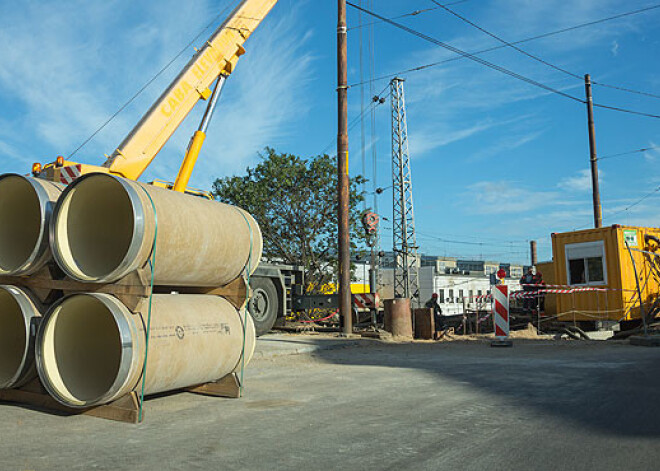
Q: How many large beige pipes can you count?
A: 4